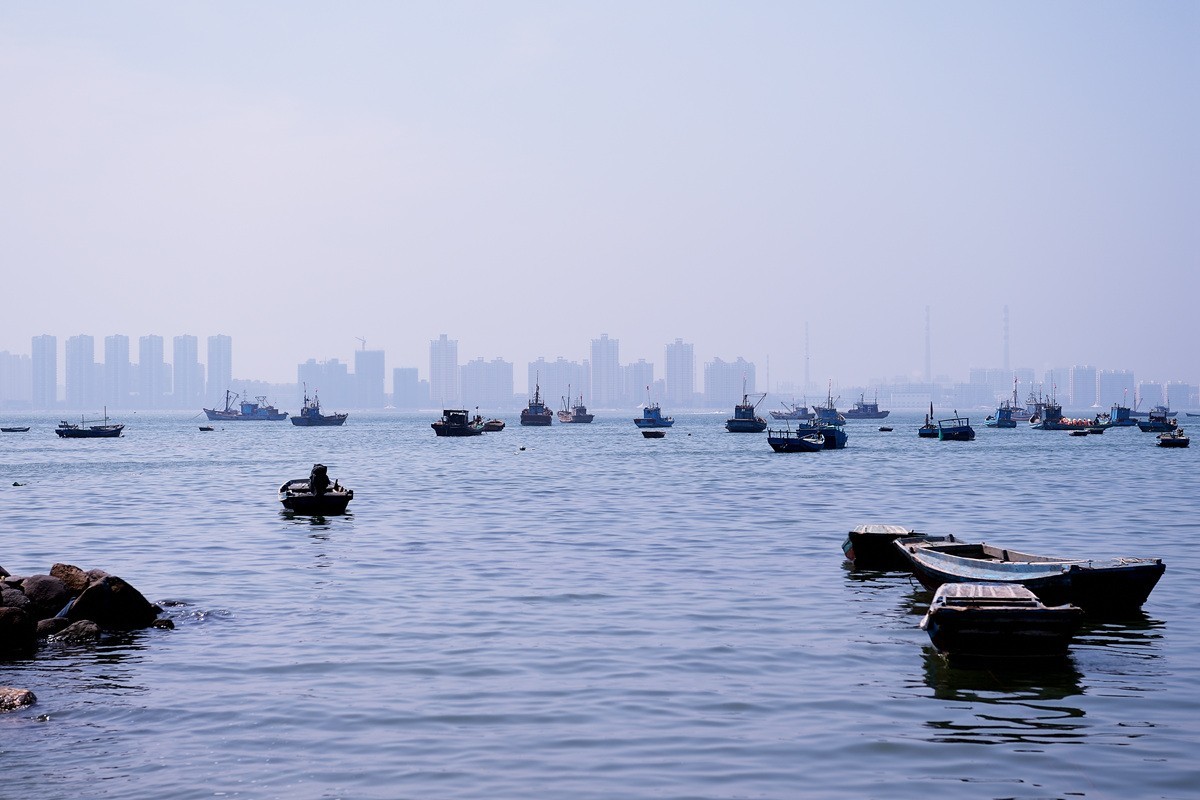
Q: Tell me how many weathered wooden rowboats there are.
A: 3